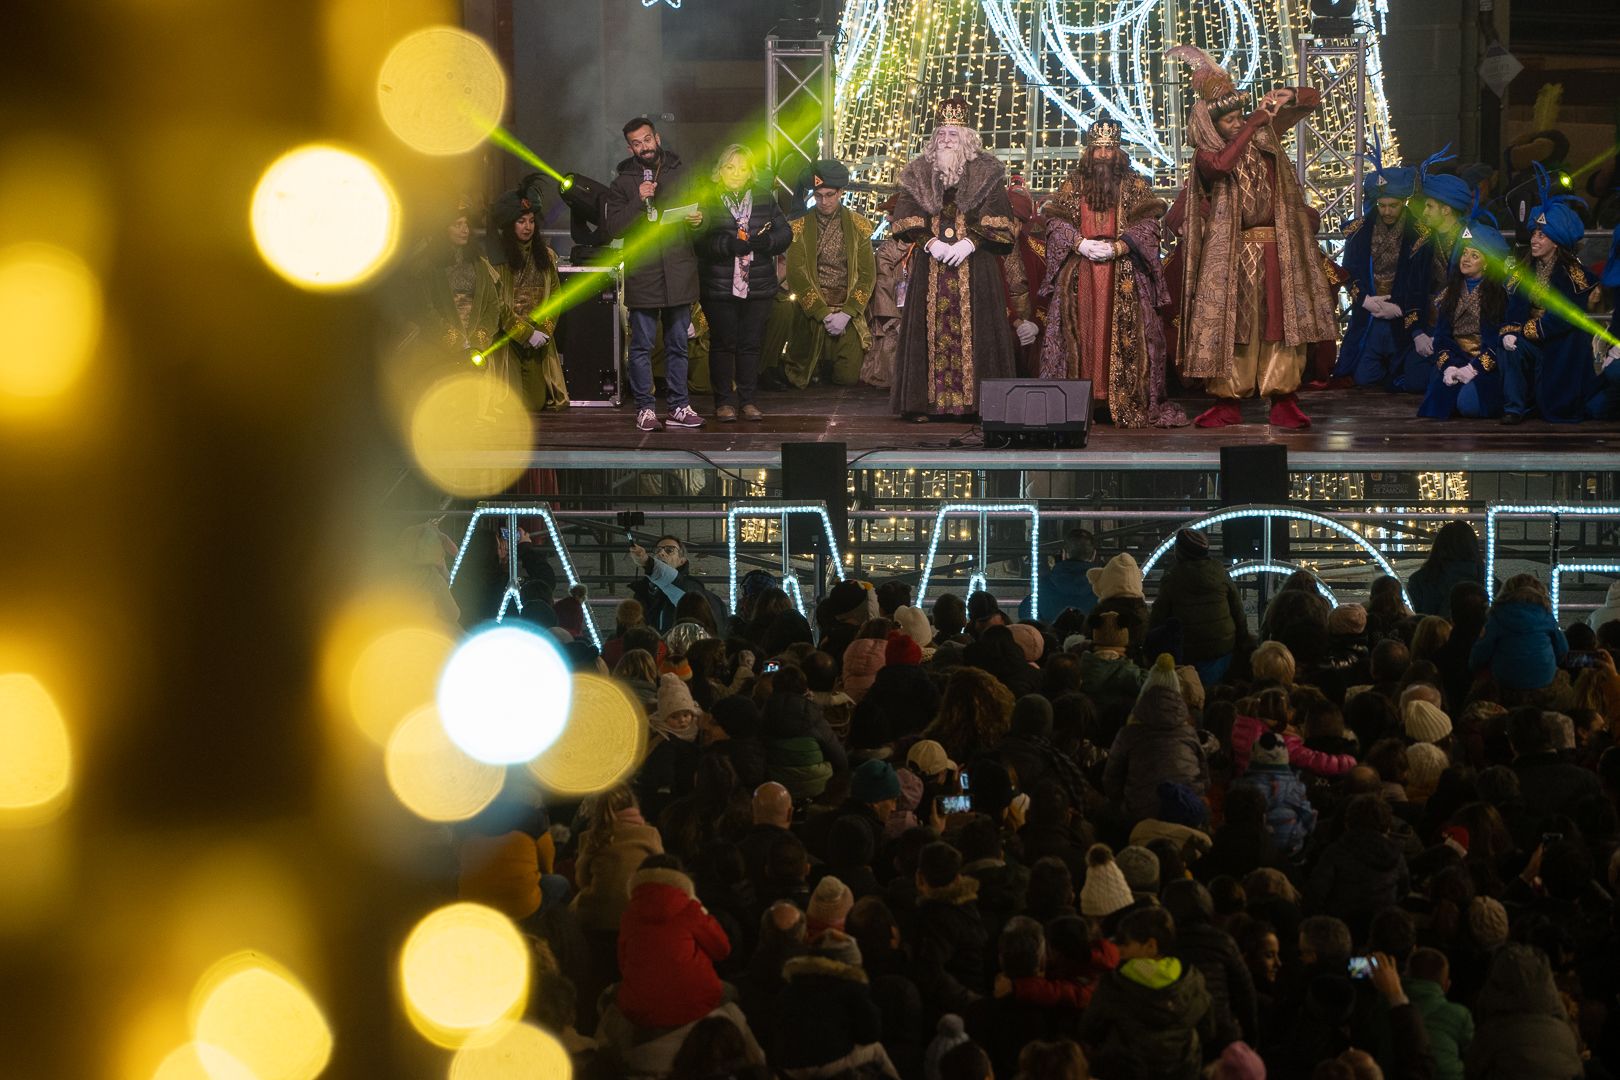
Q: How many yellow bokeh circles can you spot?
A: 12